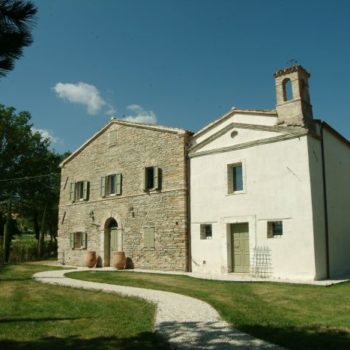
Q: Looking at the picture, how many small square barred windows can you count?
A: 2